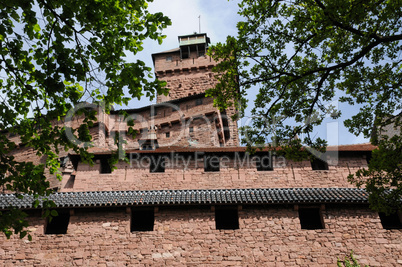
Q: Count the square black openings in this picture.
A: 10